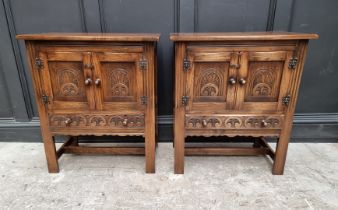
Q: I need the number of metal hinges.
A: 8